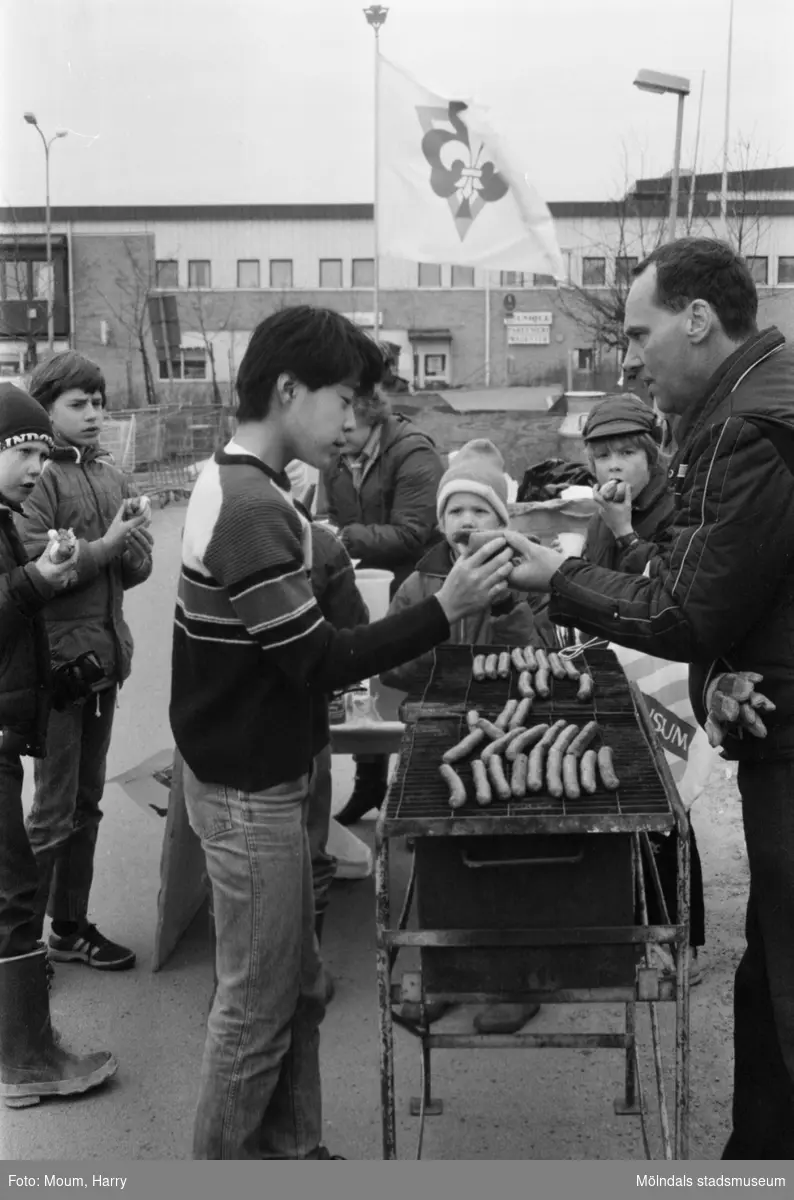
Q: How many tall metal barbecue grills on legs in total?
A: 1